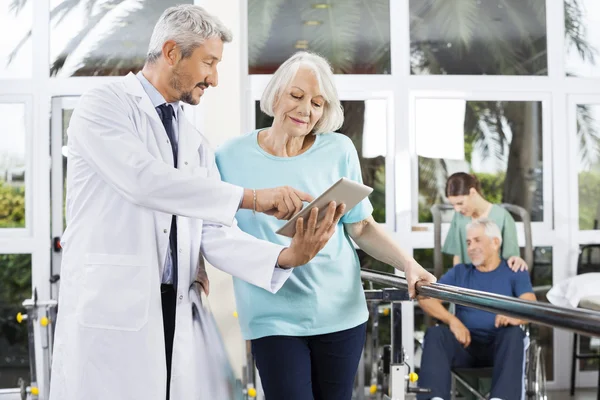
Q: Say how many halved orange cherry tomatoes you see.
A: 0